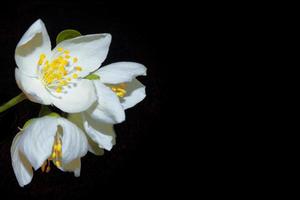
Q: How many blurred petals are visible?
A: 0